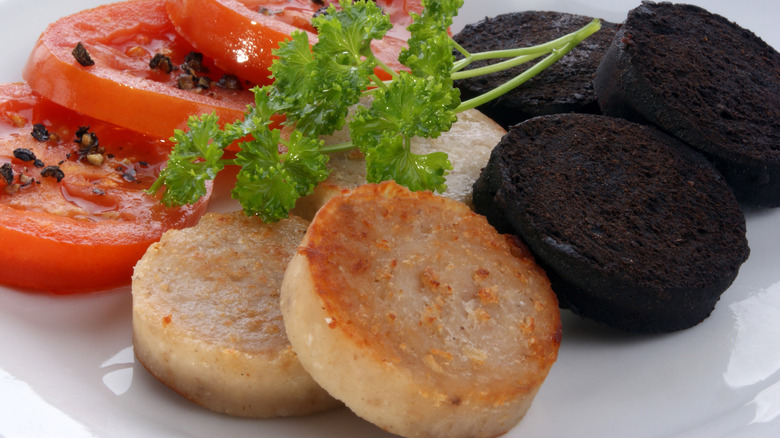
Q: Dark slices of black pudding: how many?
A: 3